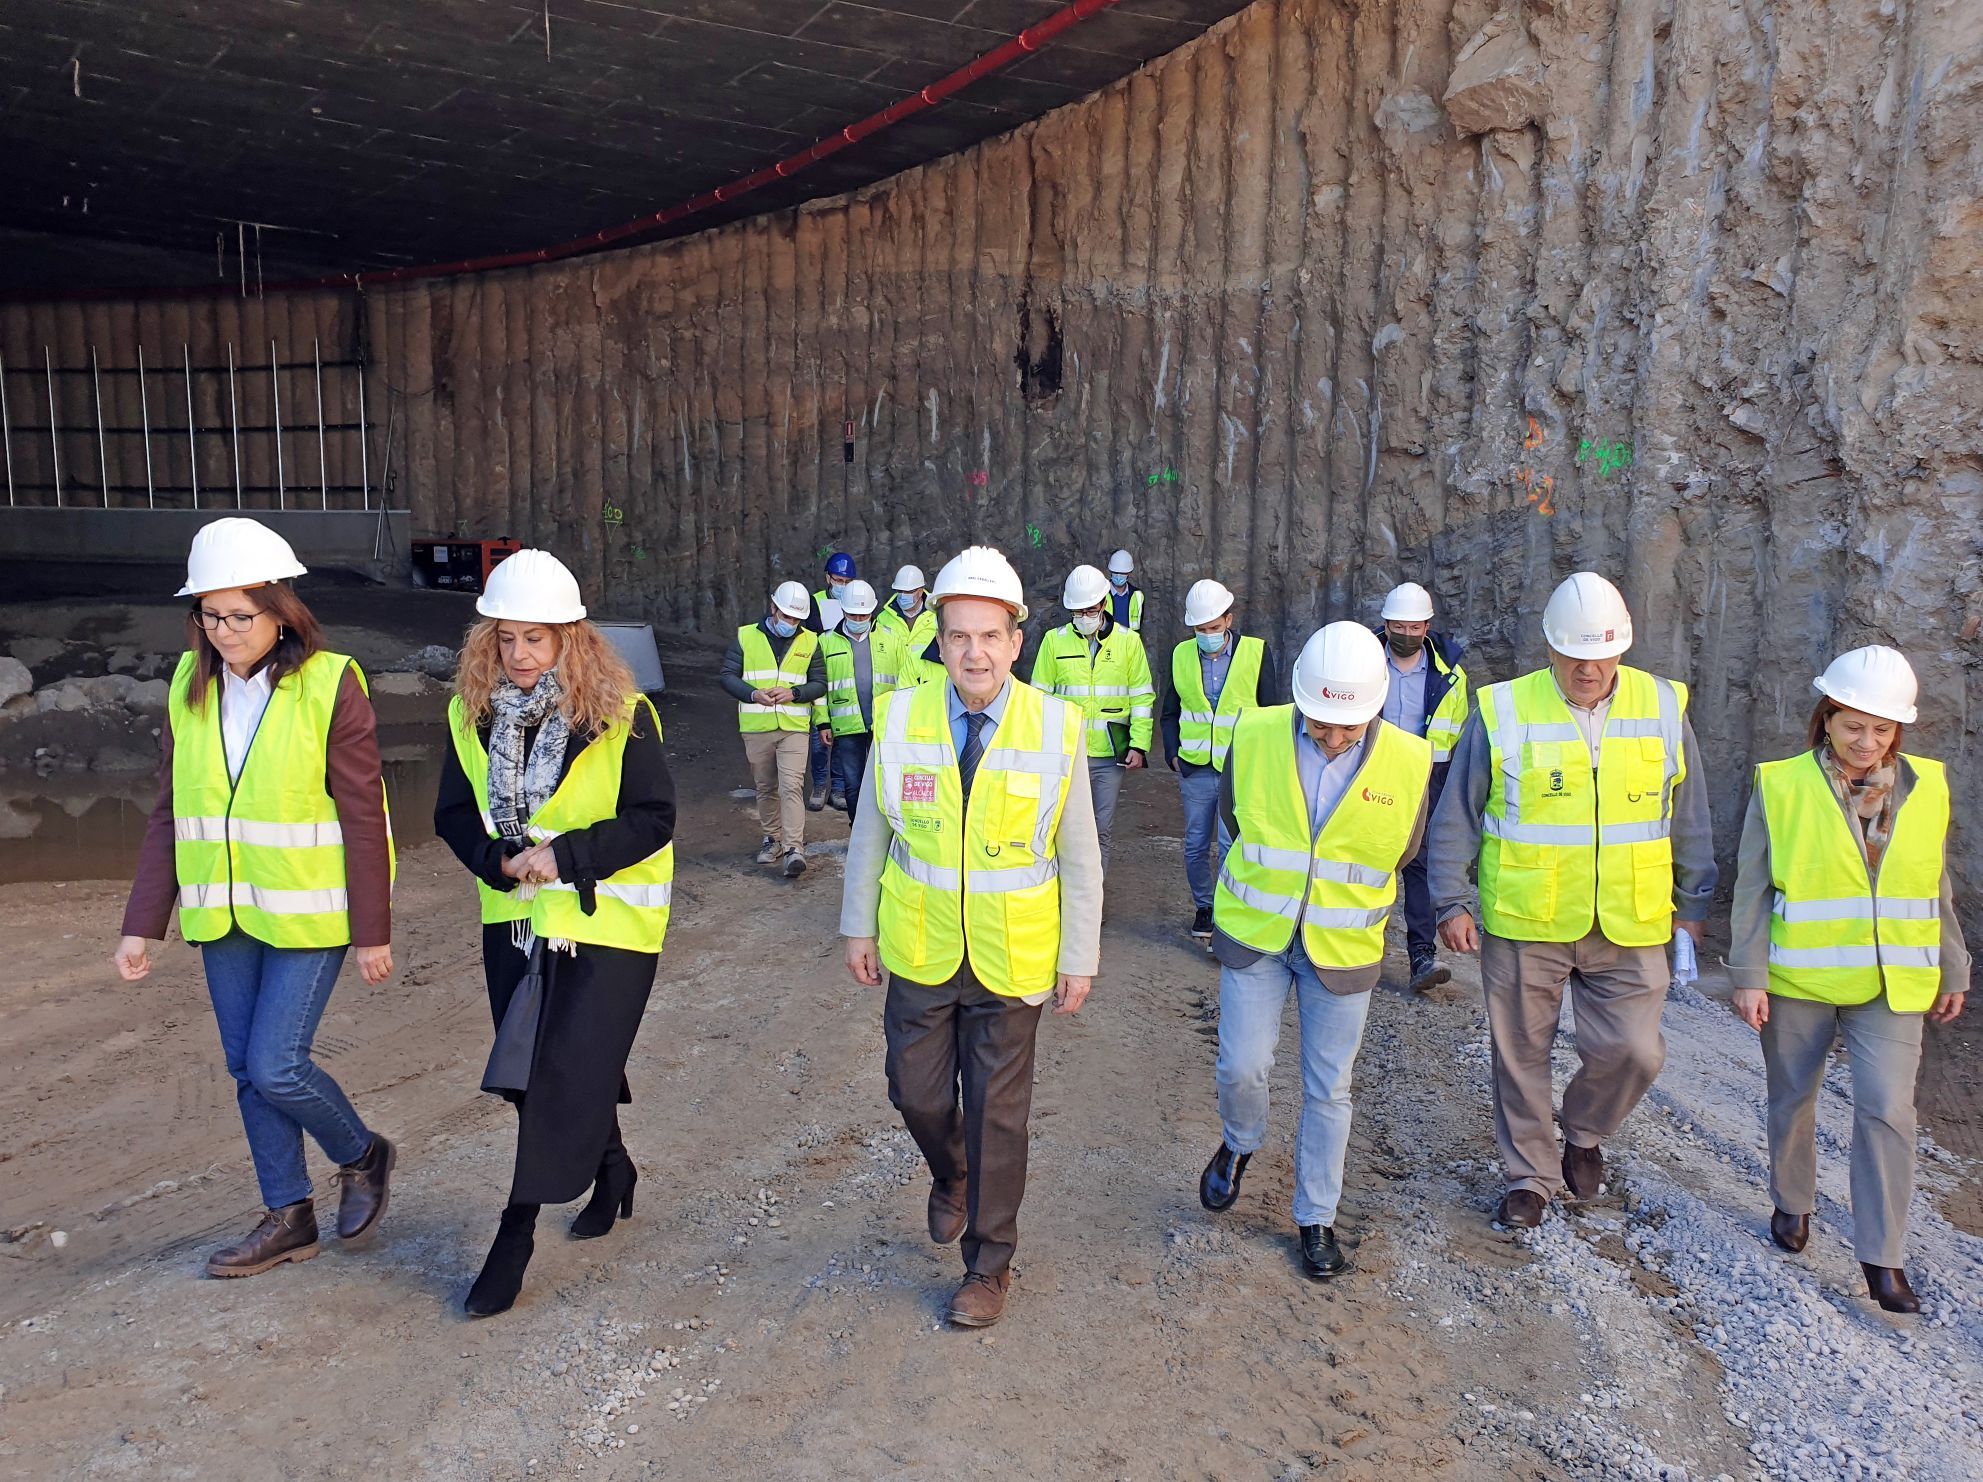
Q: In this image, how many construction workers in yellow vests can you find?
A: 14